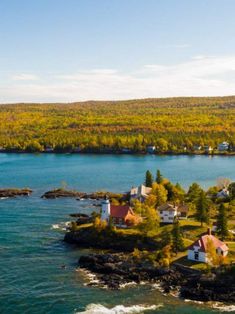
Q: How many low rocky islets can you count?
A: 2